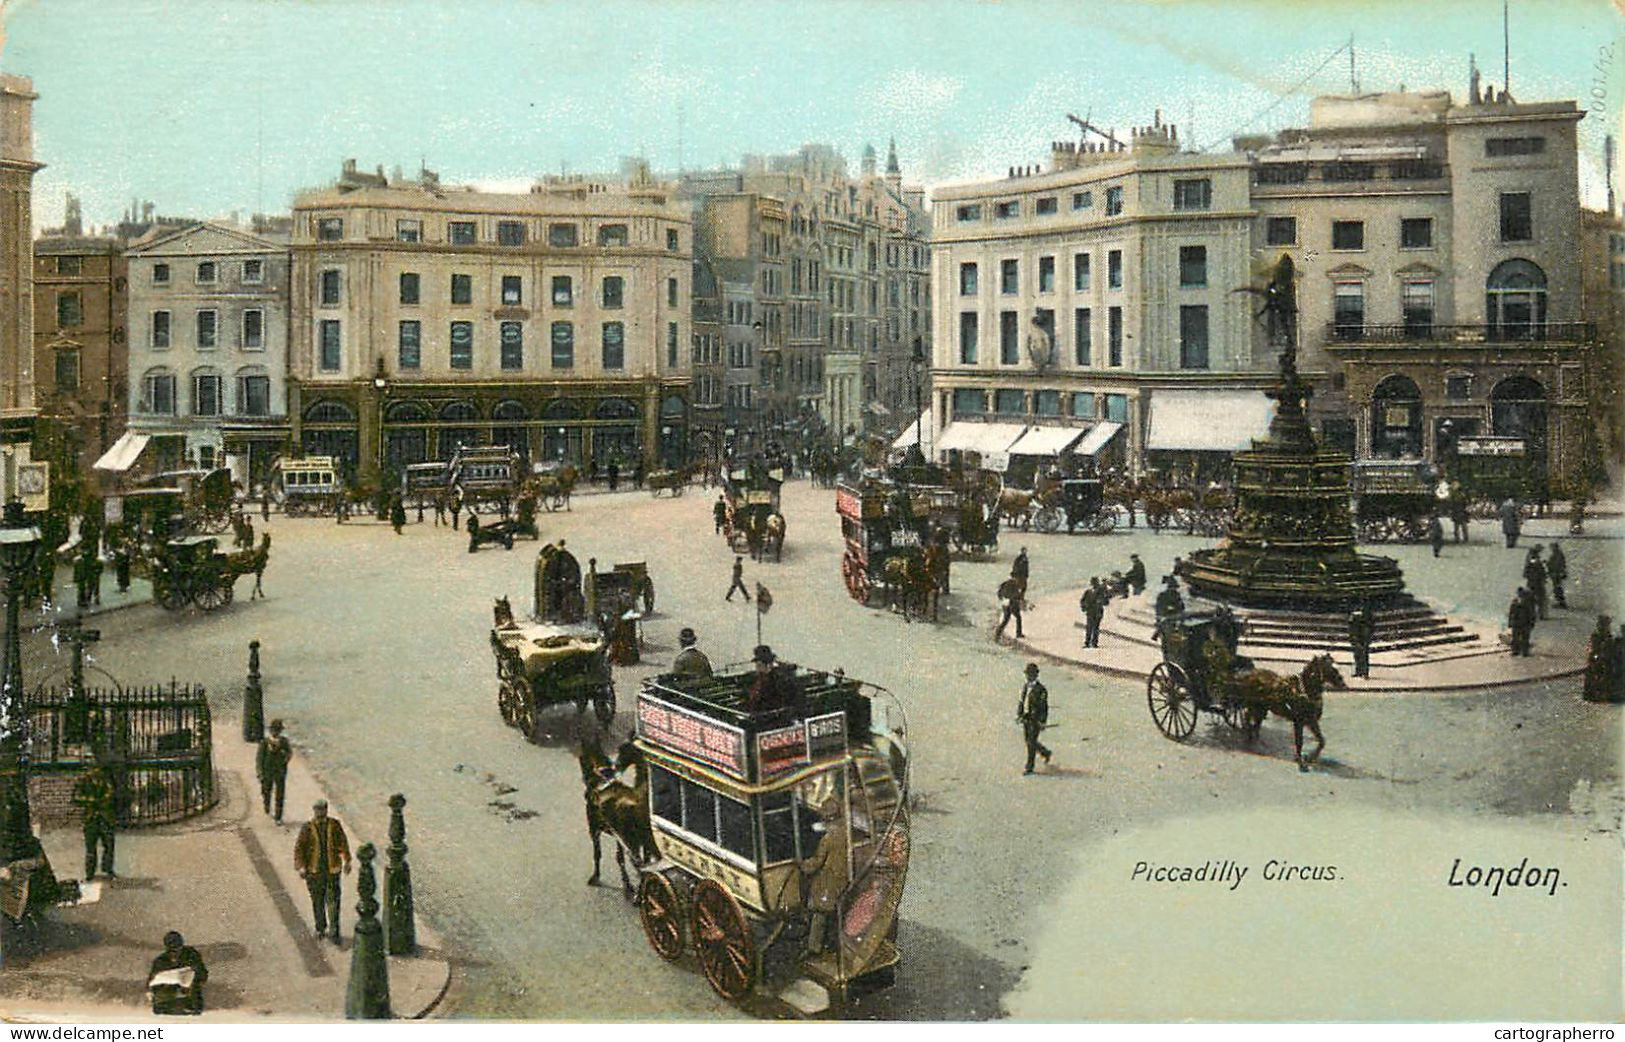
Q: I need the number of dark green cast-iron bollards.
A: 3